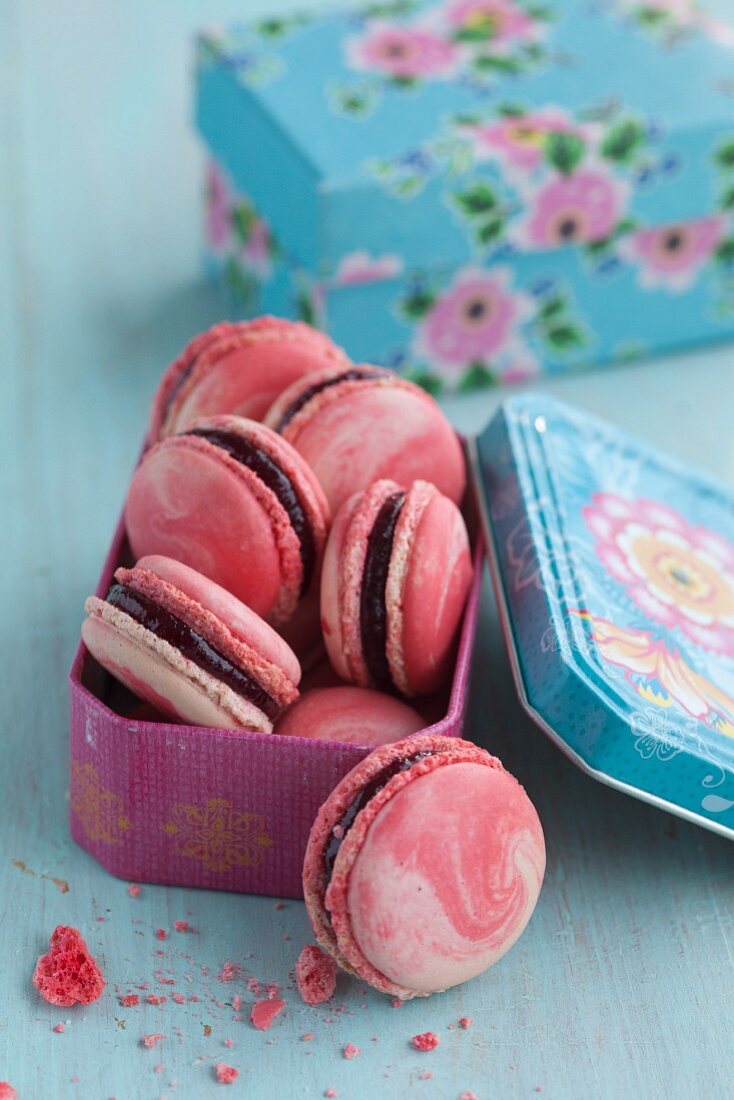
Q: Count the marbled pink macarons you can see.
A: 7